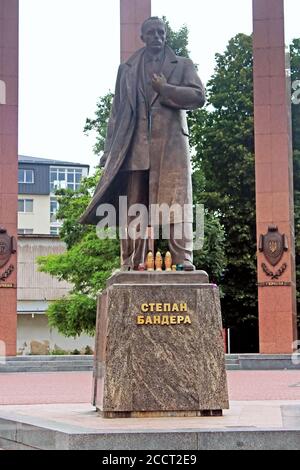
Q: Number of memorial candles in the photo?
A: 6